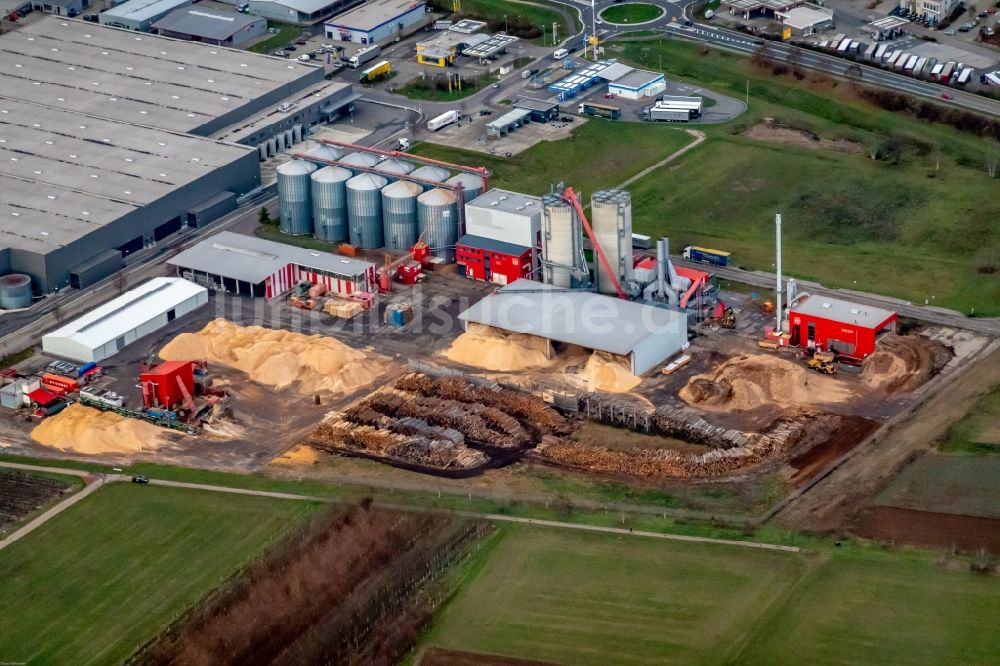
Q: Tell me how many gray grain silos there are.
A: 10